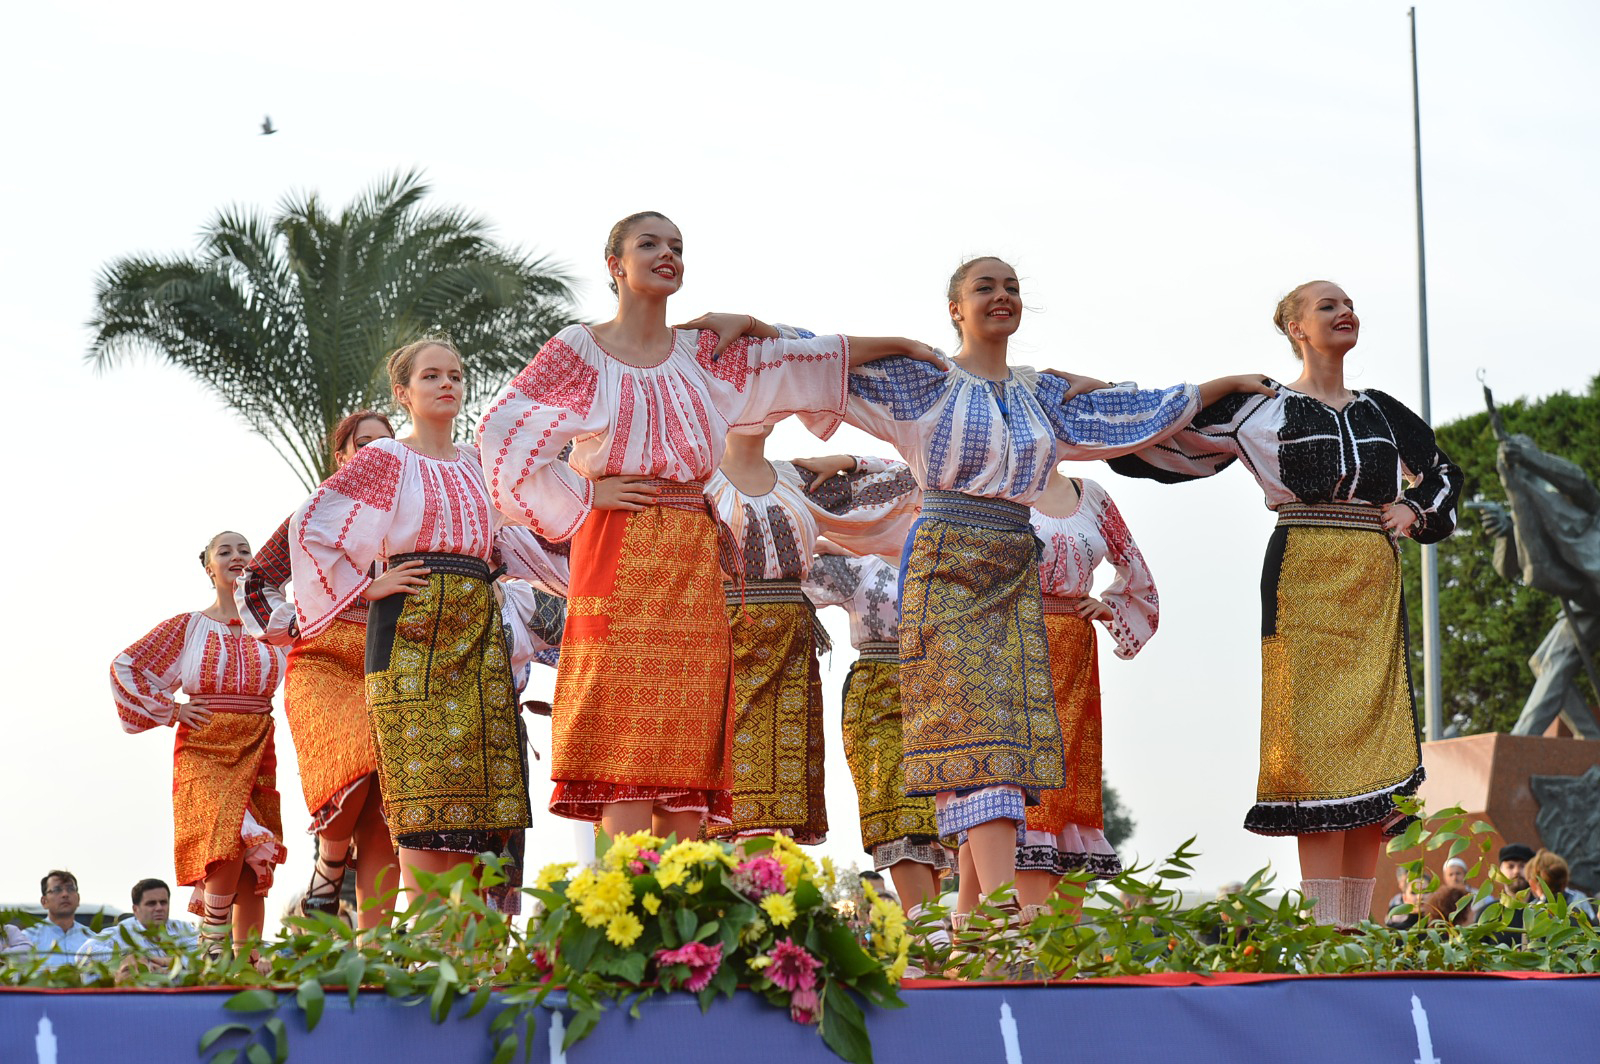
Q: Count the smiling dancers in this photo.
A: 4